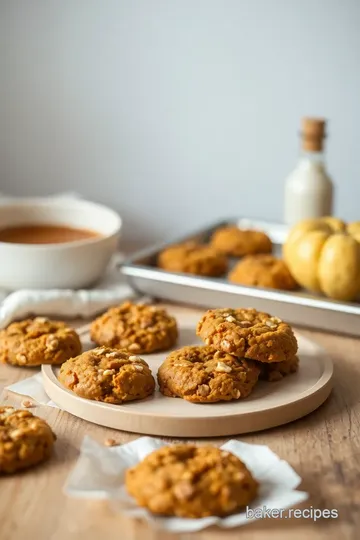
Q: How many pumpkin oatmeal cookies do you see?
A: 11